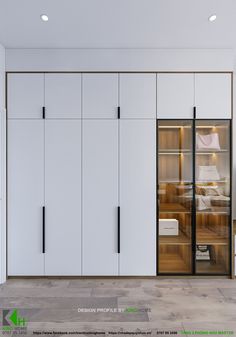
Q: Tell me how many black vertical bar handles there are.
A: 5